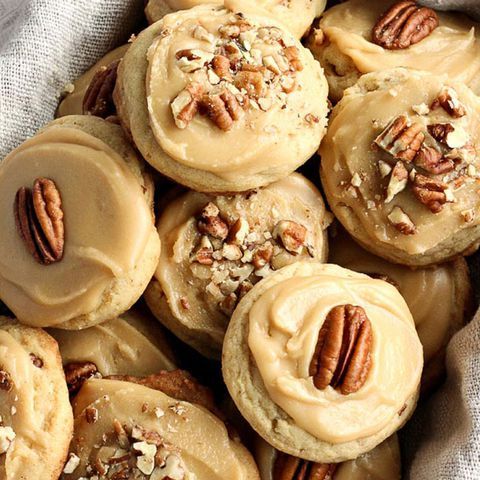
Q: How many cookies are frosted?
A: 13